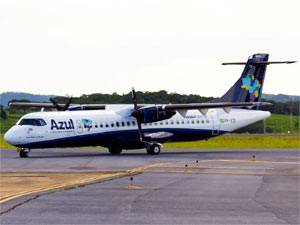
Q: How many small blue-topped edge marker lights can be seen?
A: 4